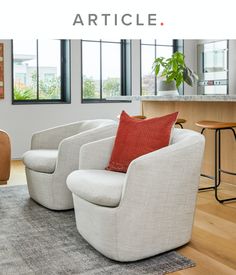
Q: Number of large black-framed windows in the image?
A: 3